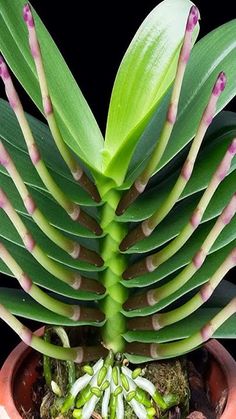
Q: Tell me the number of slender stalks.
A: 12